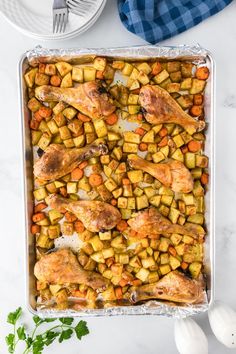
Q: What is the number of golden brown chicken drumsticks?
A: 8